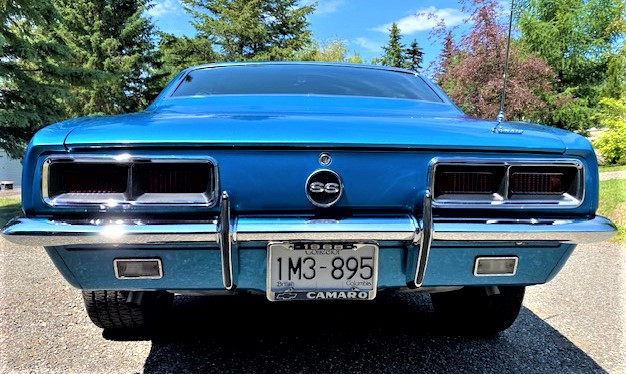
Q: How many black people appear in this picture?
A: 0